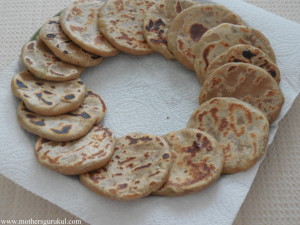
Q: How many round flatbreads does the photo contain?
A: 15